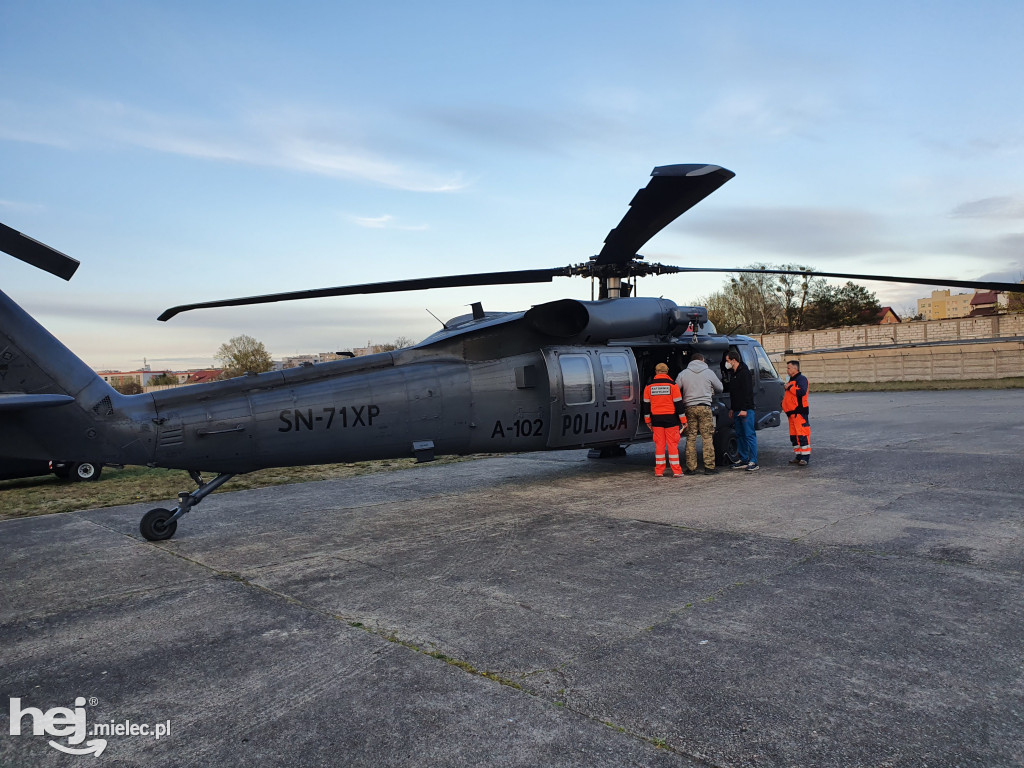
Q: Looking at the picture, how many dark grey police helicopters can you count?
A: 1